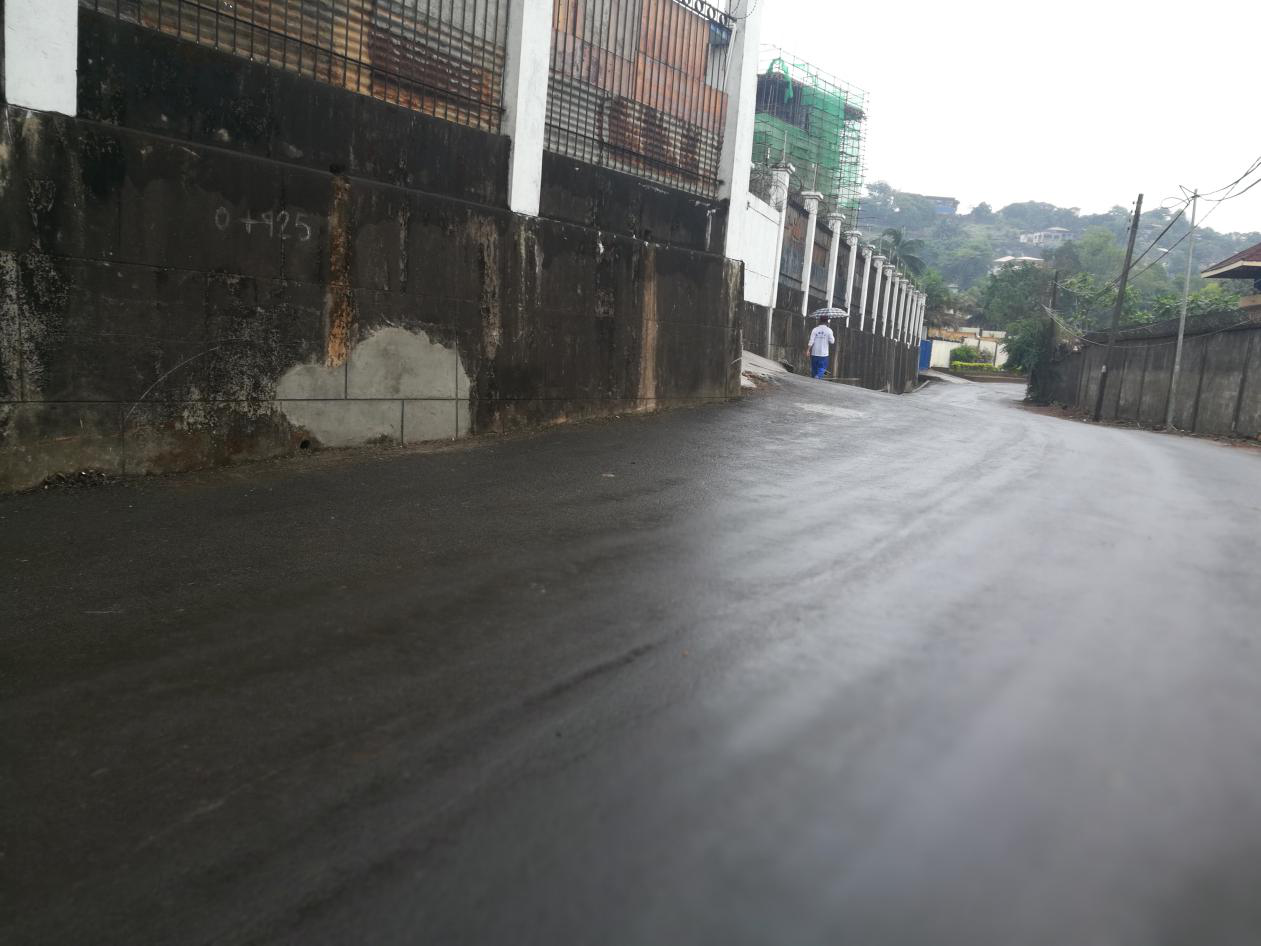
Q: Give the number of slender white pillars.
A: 13